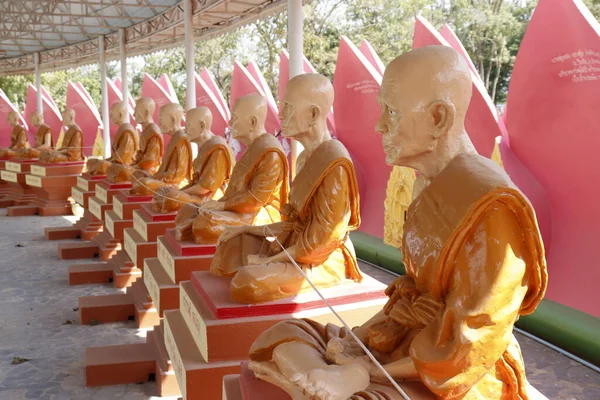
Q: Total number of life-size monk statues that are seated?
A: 10